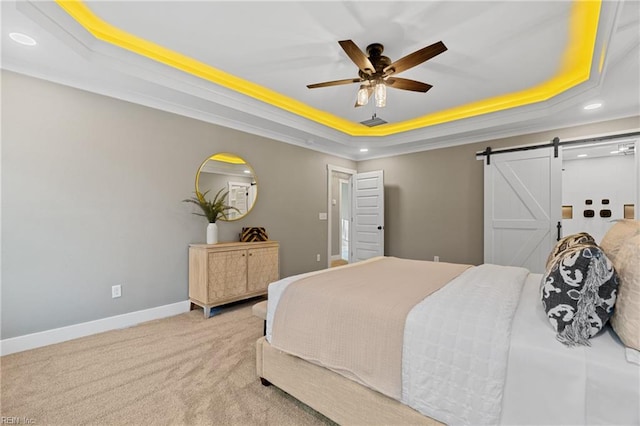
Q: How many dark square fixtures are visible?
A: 4